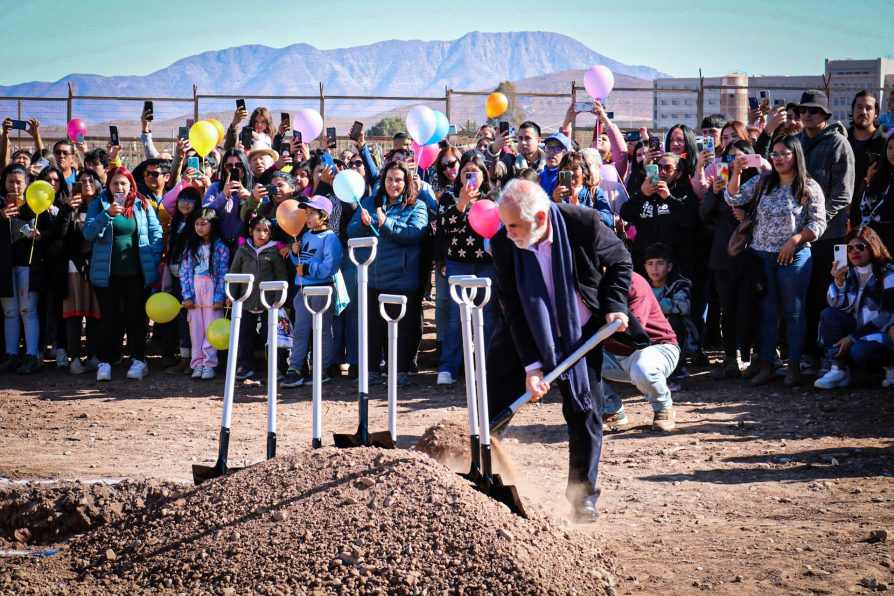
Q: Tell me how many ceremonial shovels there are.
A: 8